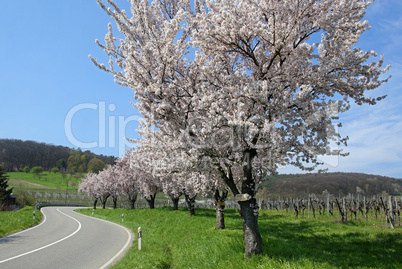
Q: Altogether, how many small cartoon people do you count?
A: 0